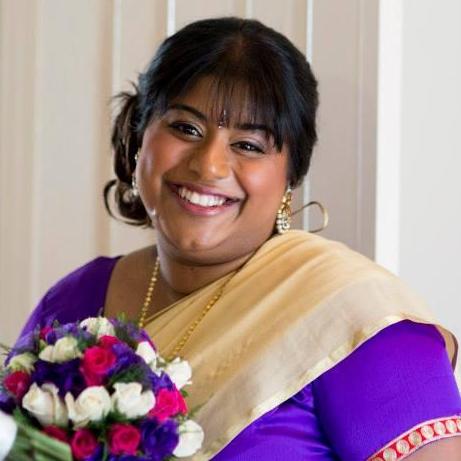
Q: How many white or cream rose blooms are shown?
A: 9